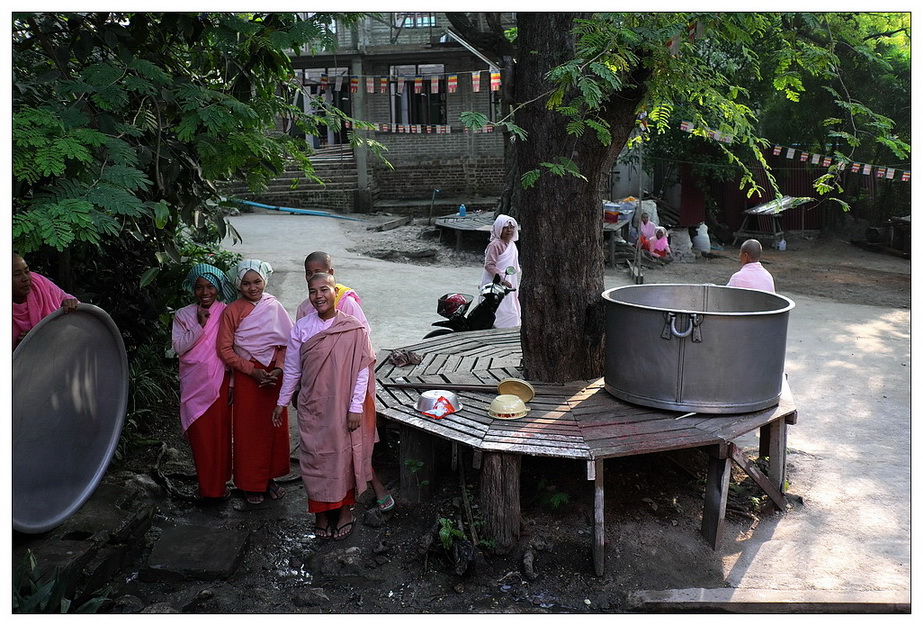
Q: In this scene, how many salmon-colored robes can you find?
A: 1